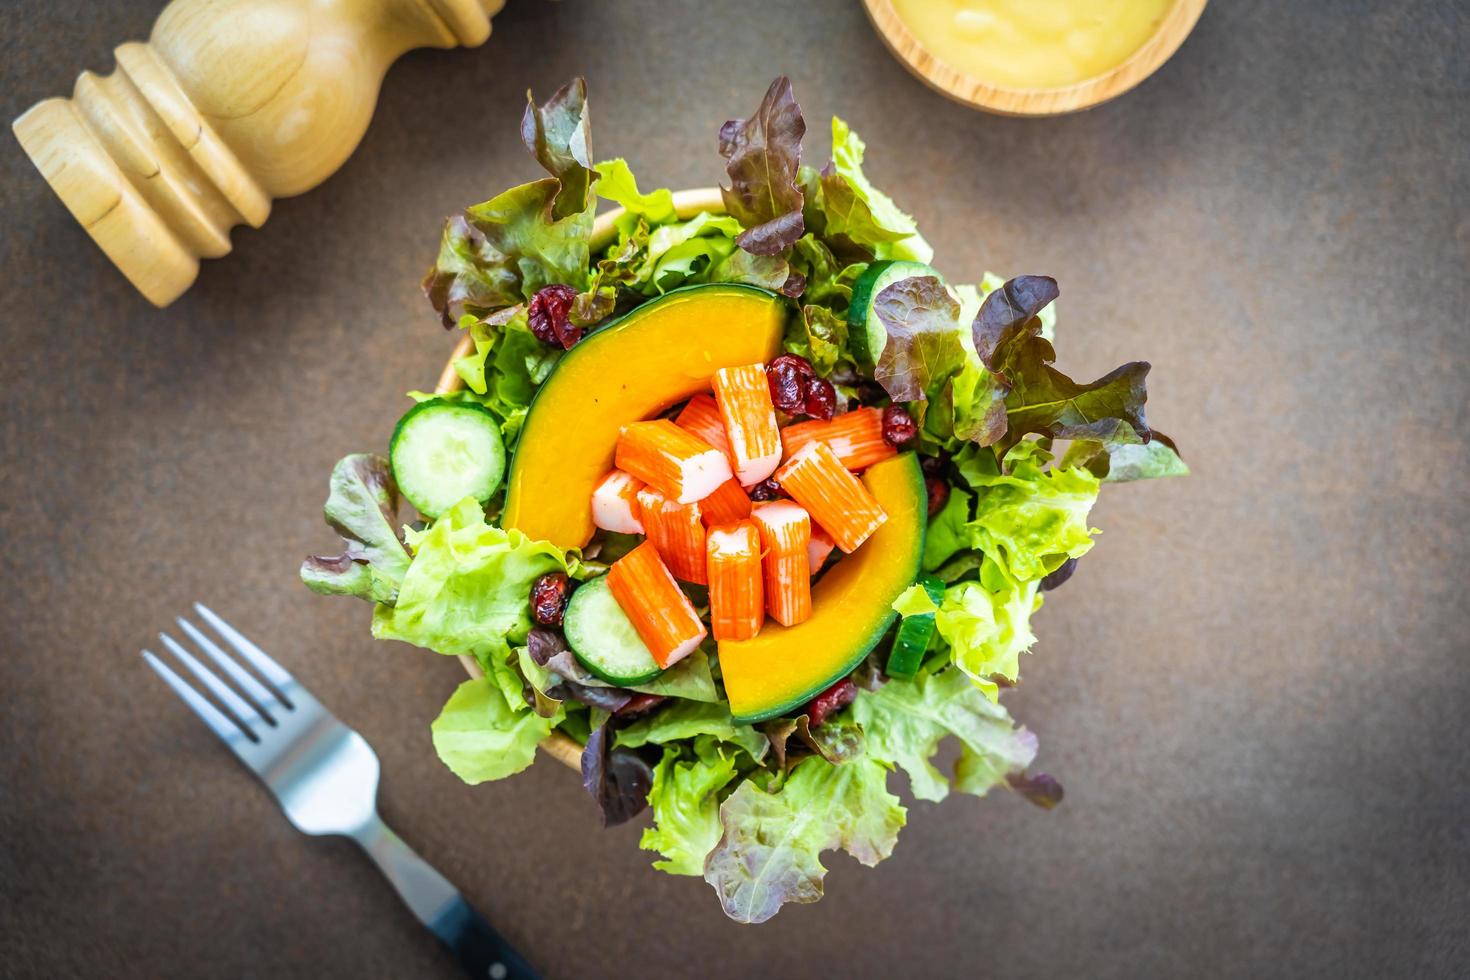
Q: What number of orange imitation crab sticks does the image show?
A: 12